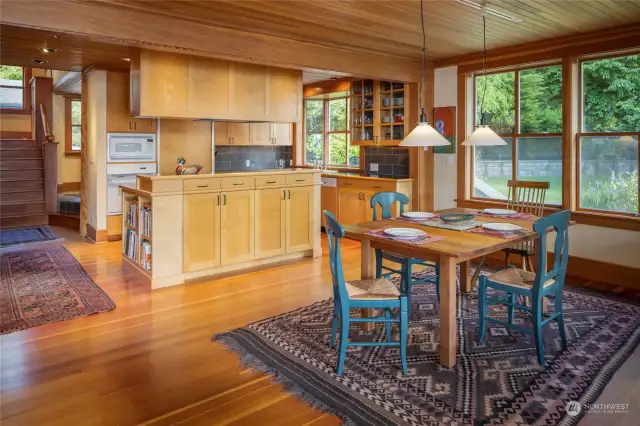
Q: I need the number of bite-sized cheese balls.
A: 0